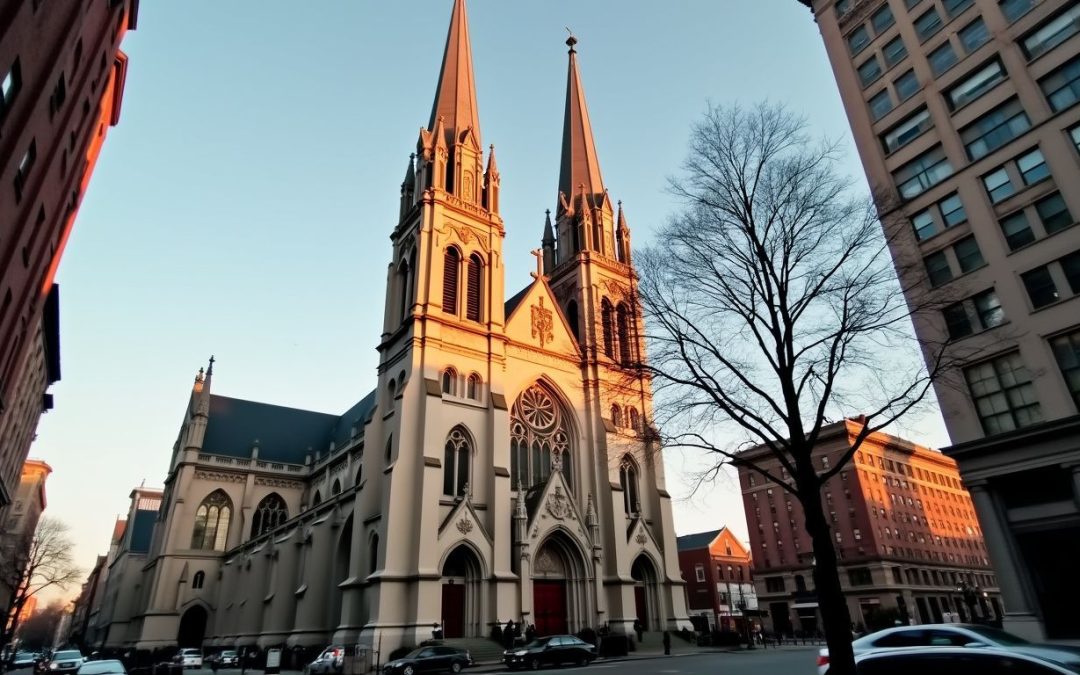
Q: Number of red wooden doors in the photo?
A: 3